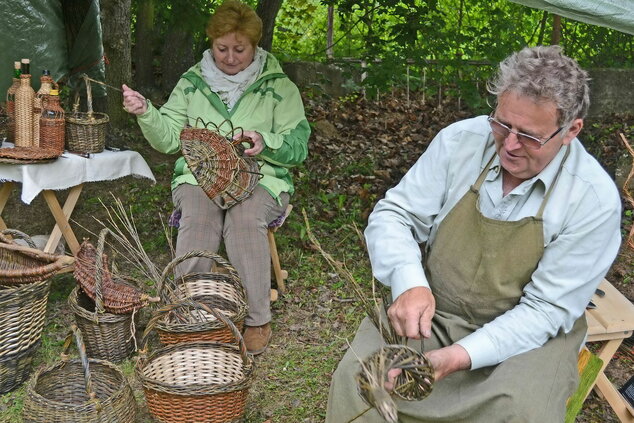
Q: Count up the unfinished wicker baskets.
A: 2